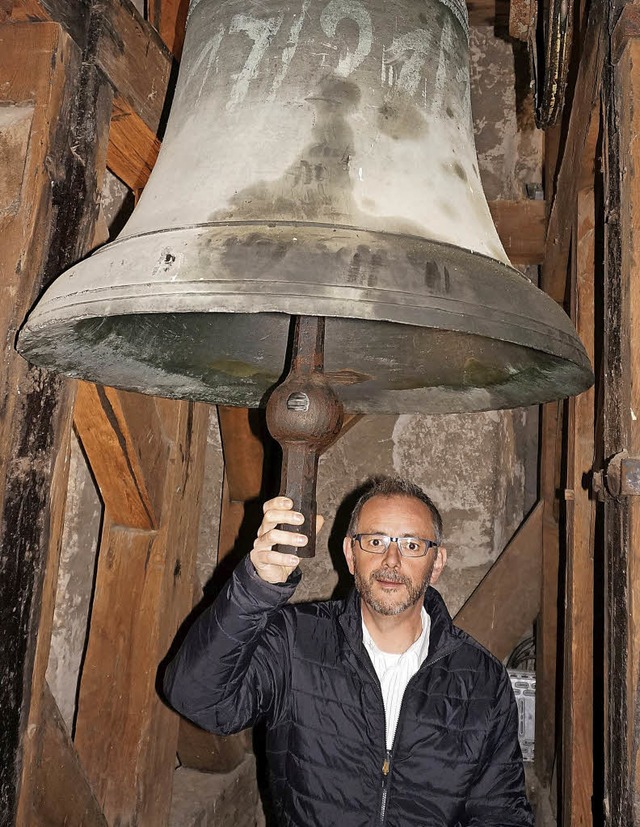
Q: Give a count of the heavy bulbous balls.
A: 1